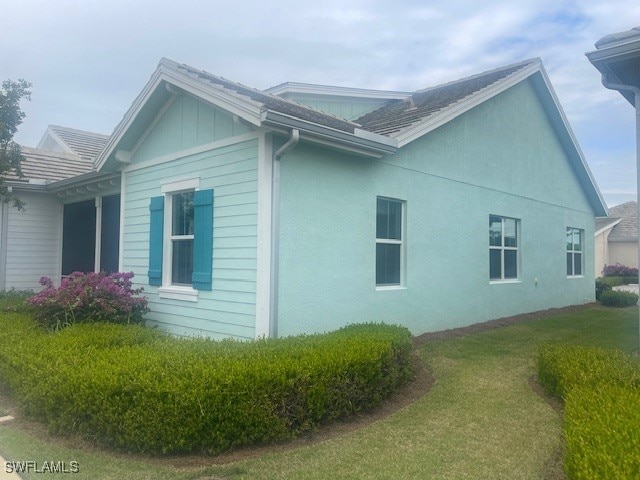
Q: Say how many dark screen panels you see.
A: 2